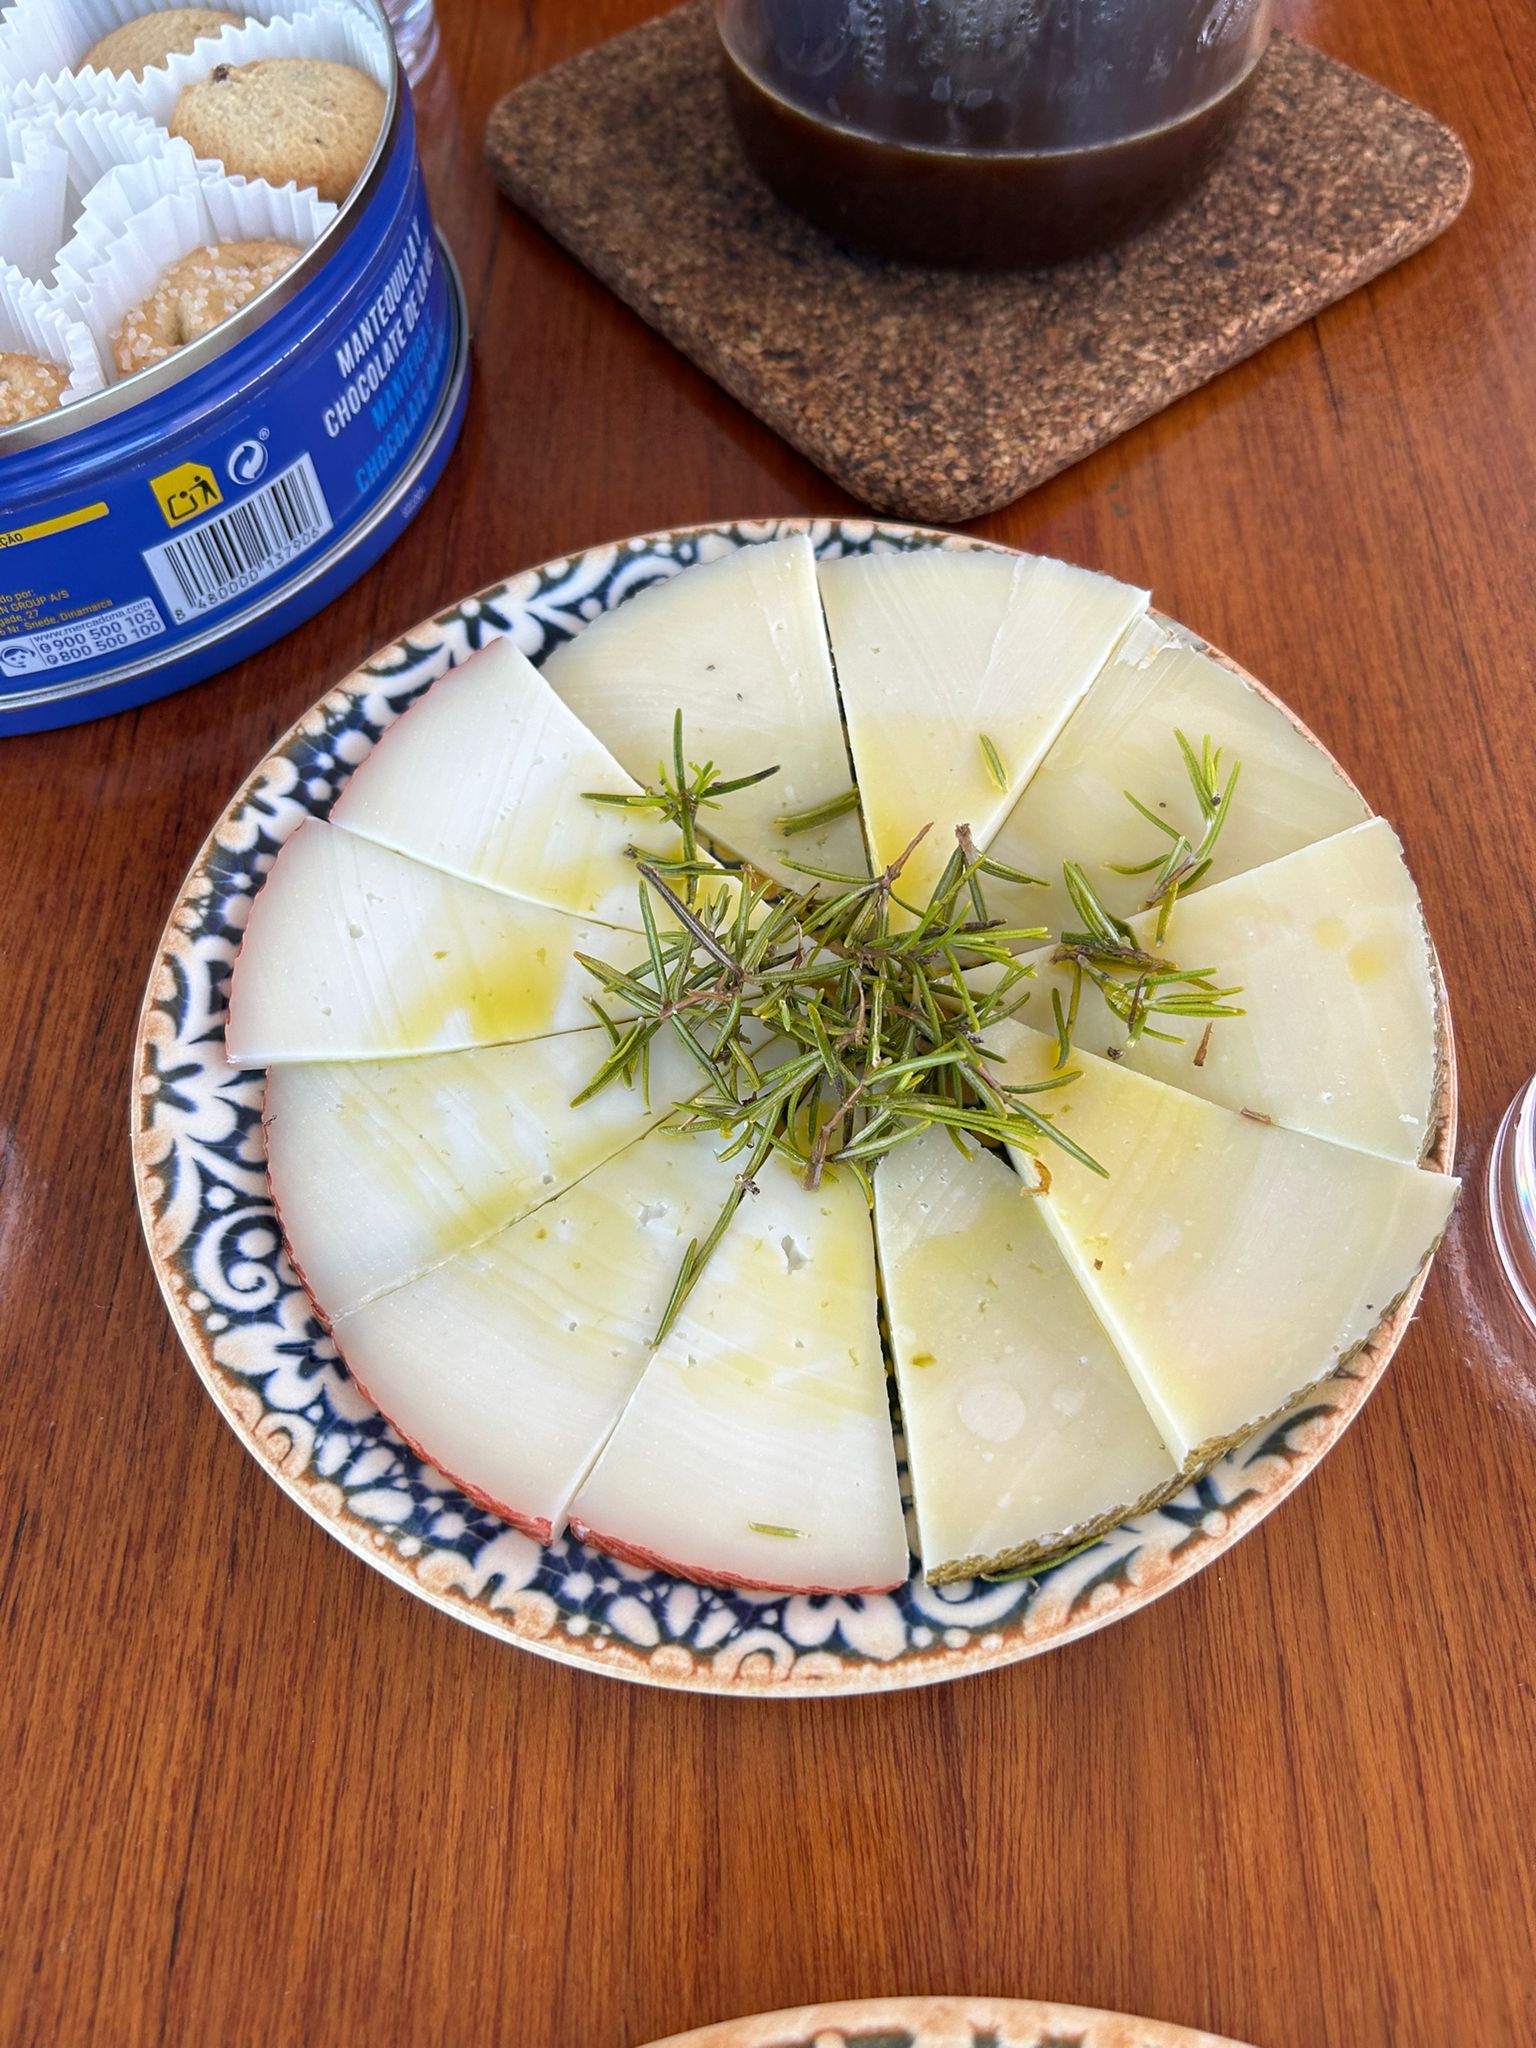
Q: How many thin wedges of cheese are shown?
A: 11